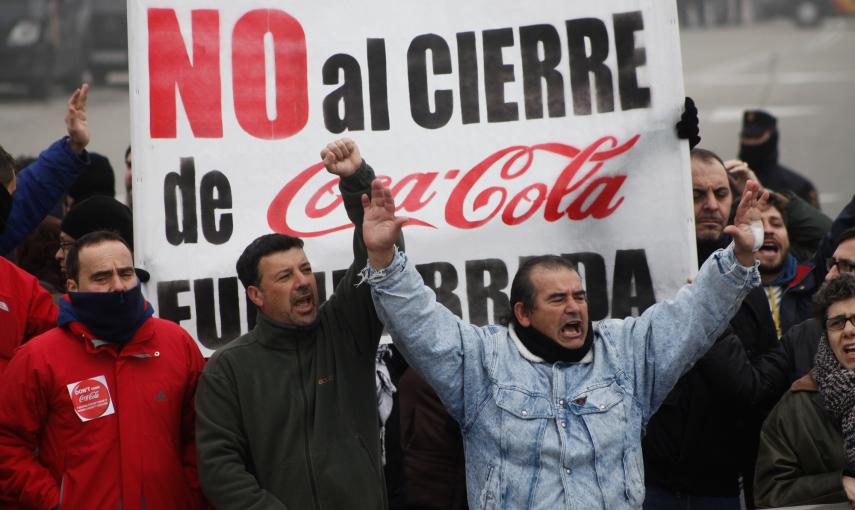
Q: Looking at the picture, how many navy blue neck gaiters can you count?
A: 1